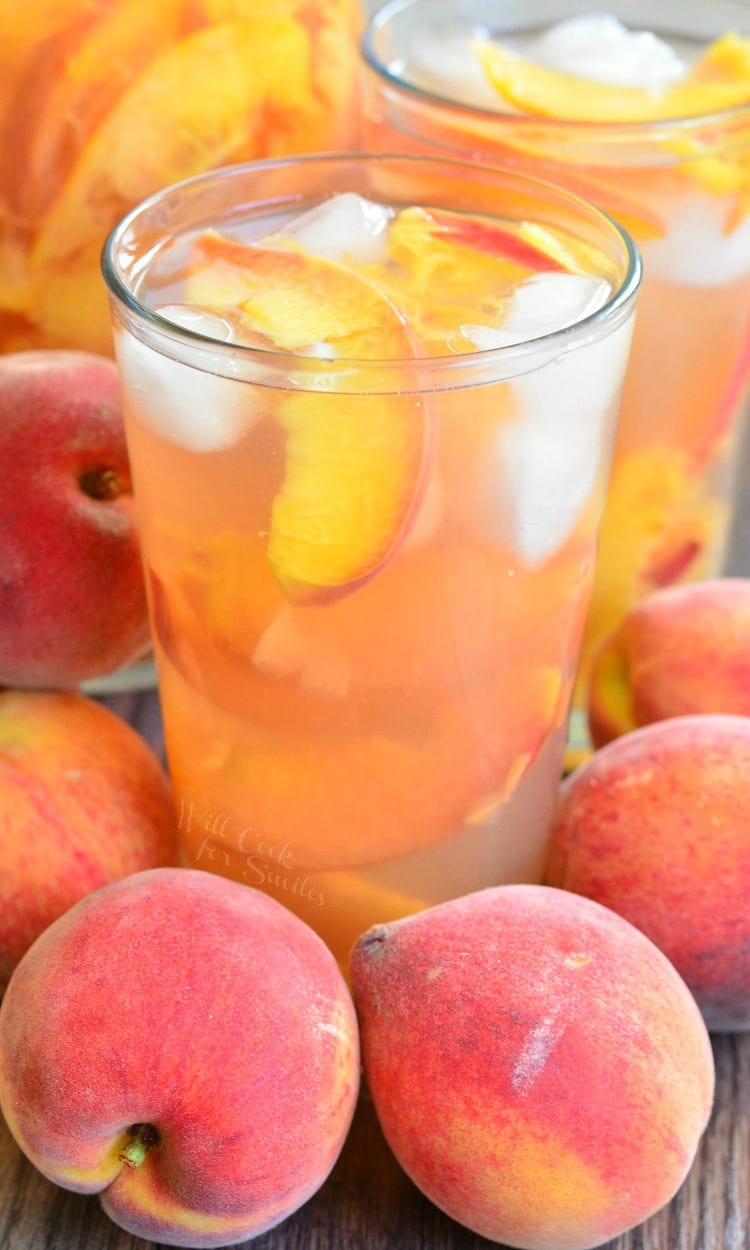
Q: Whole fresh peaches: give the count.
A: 6